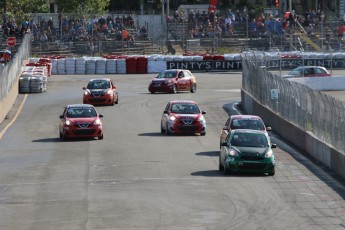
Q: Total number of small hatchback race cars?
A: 7